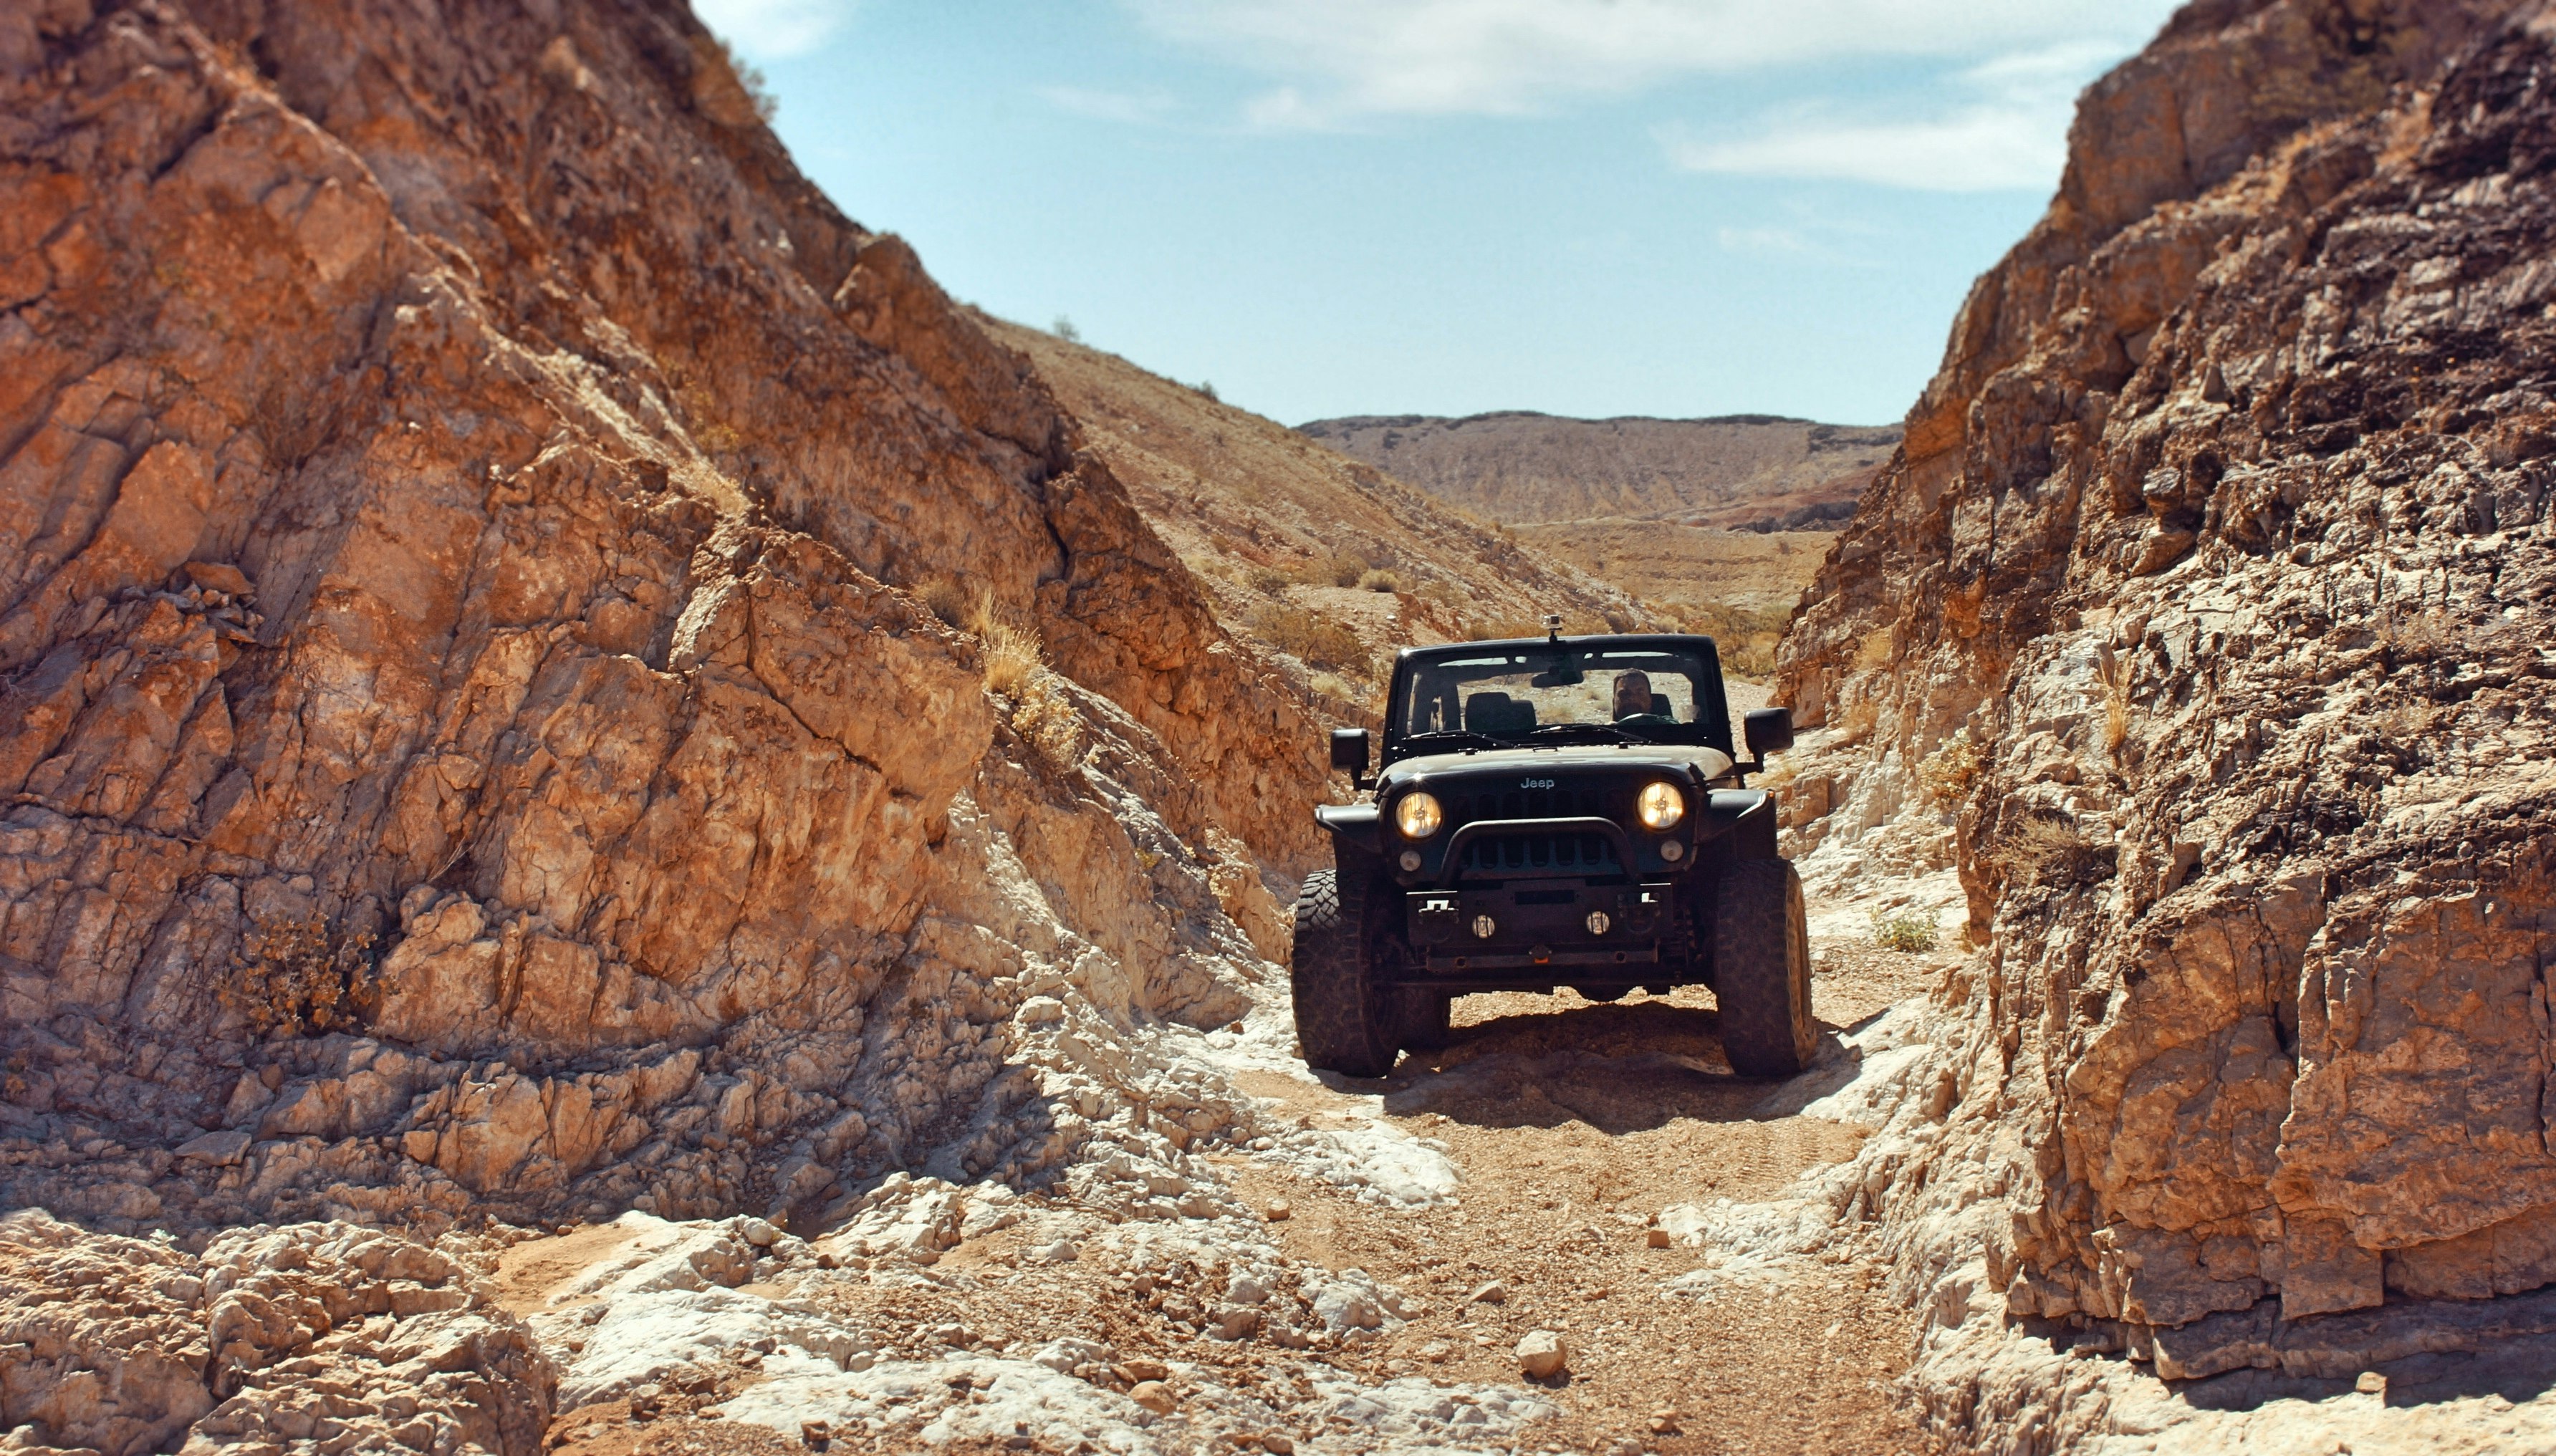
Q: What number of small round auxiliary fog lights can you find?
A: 2